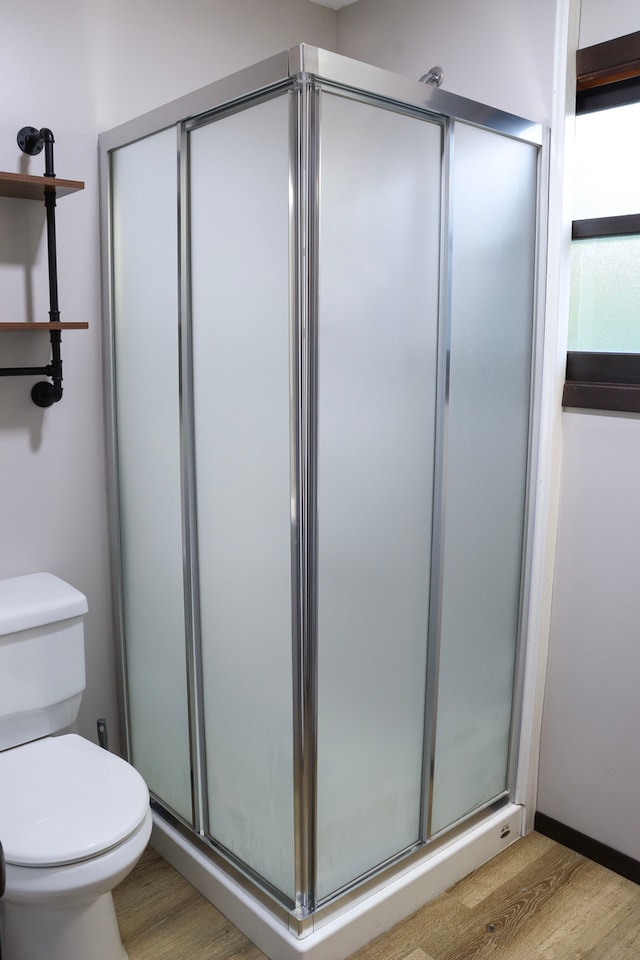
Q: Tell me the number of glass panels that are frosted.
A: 4